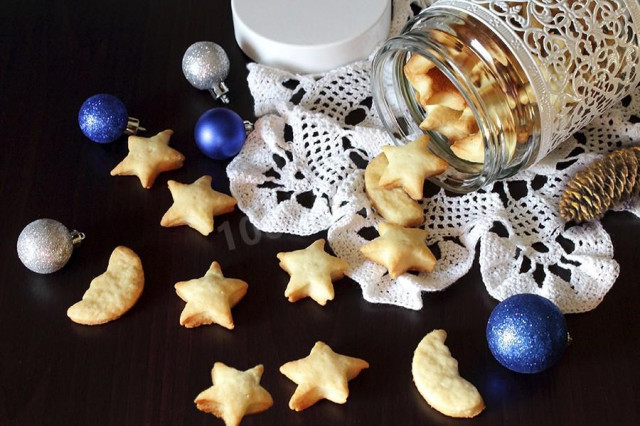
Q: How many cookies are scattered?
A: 11